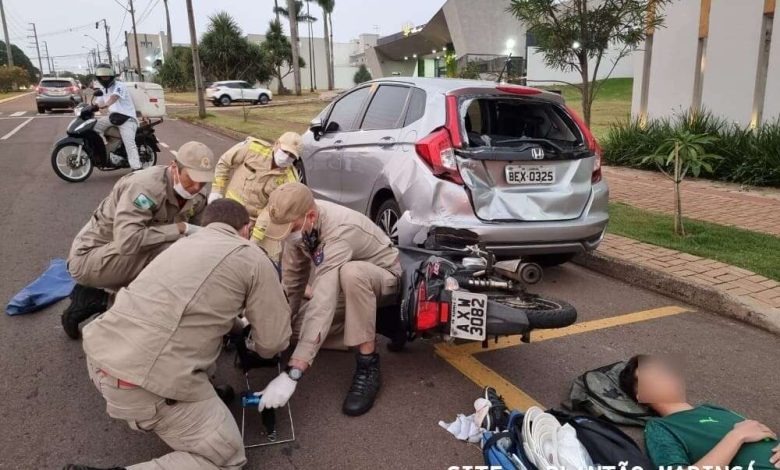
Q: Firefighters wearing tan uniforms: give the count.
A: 4